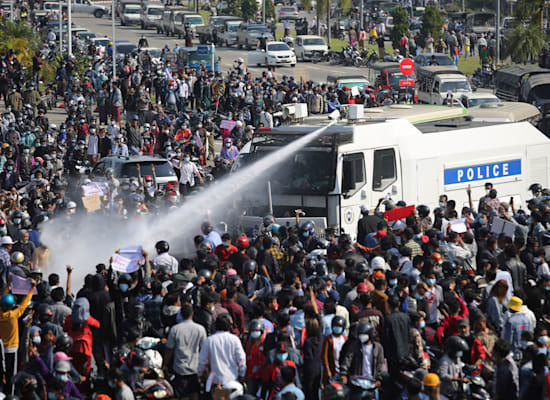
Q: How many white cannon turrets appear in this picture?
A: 2